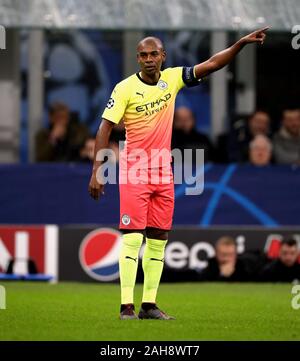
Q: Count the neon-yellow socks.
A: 2